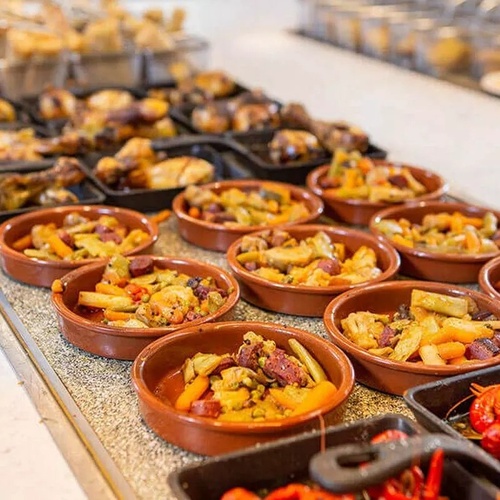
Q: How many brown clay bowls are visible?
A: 9